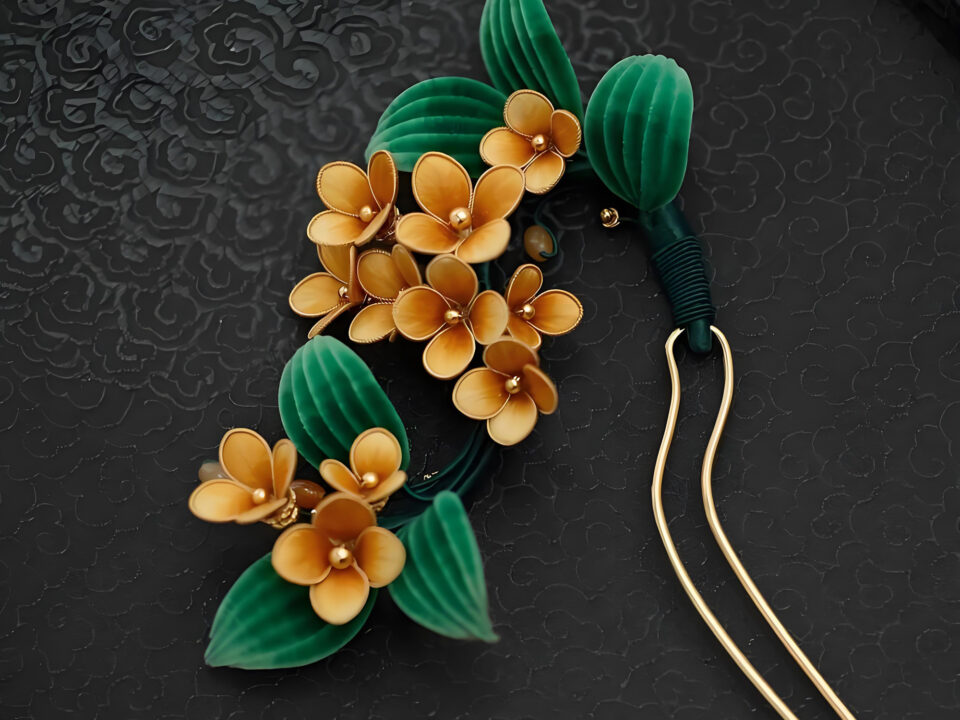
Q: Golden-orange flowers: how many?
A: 11